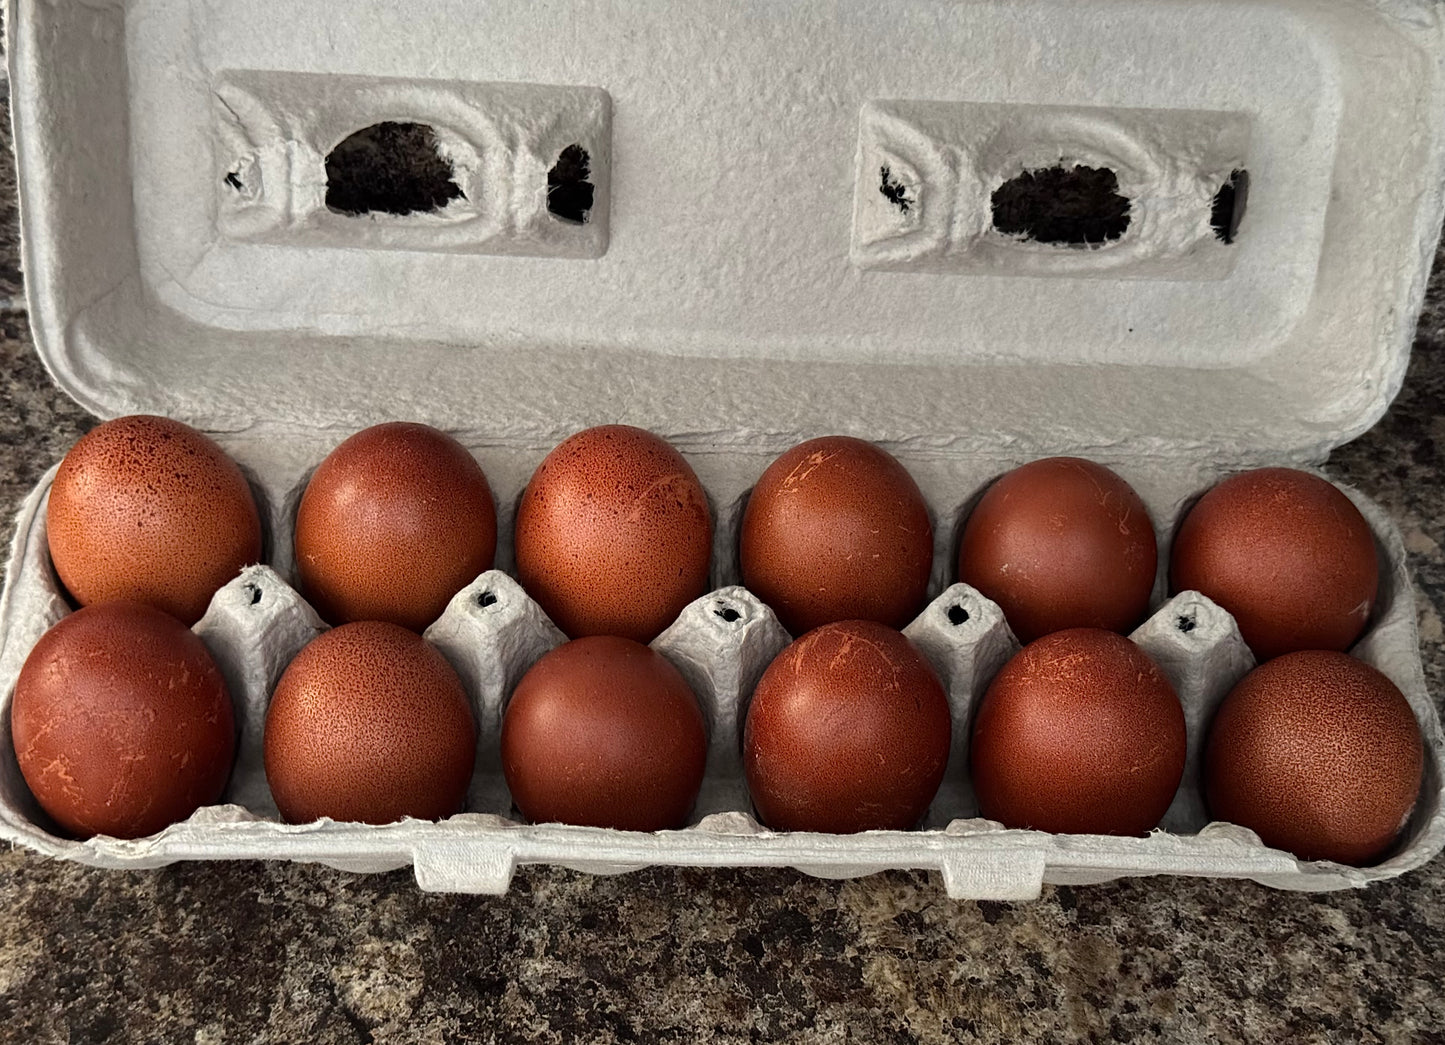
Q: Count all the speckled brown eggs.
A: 12